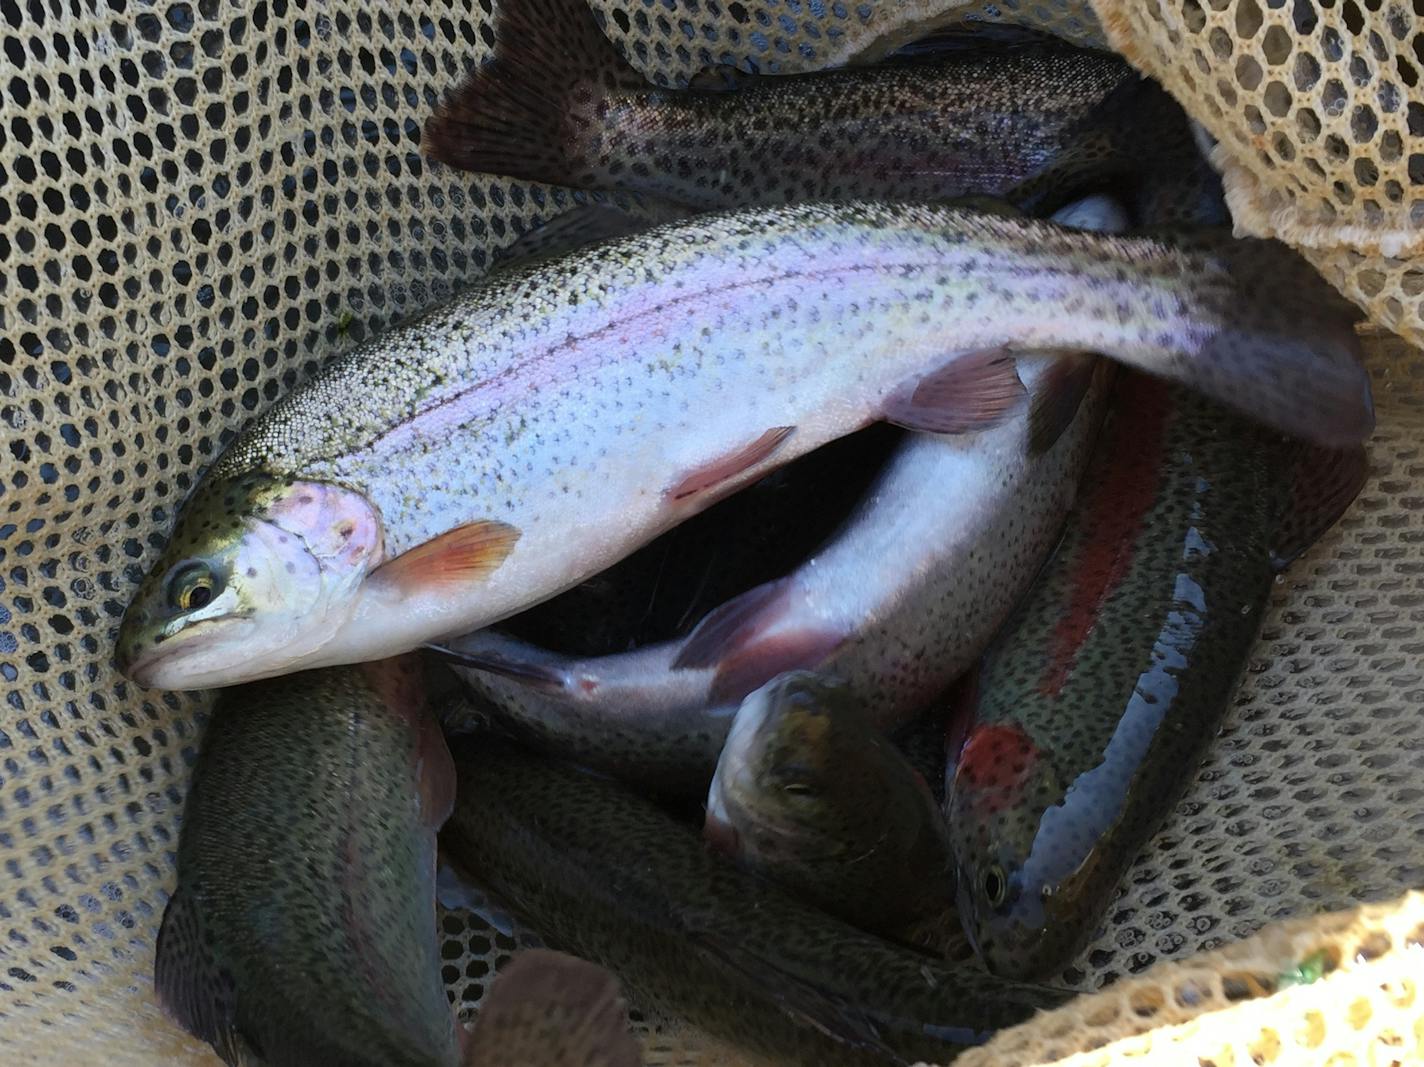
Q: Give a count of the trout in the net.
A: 7